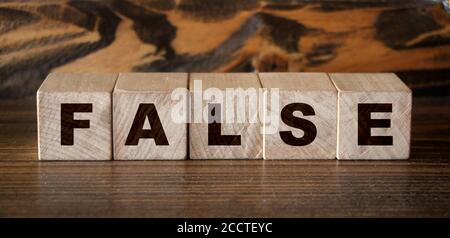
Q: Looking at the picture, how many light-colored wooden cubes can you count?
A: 5